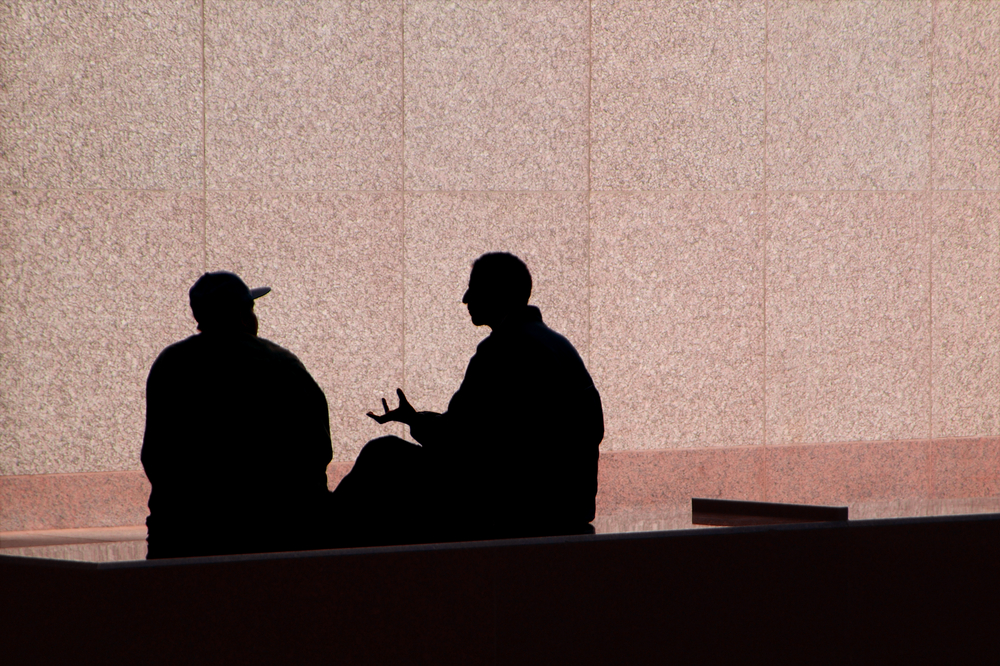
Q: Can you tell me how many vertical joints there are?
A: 5